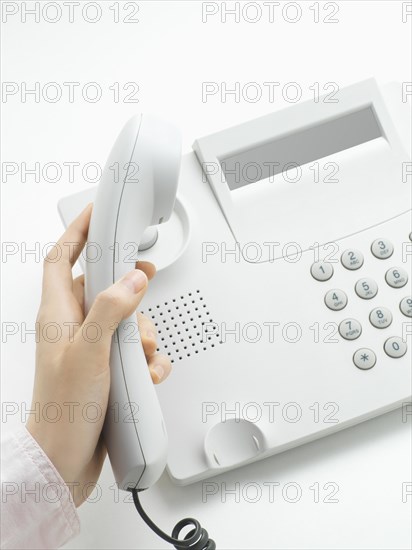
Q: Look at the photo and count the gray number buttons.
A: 10